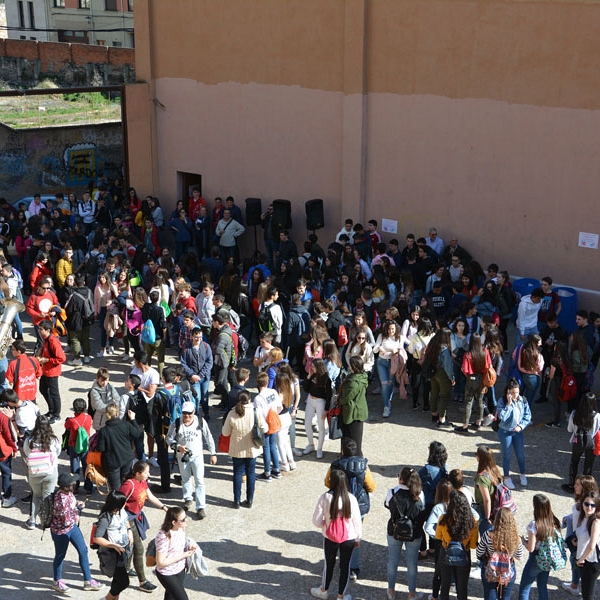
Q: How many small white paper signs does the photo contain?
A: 2